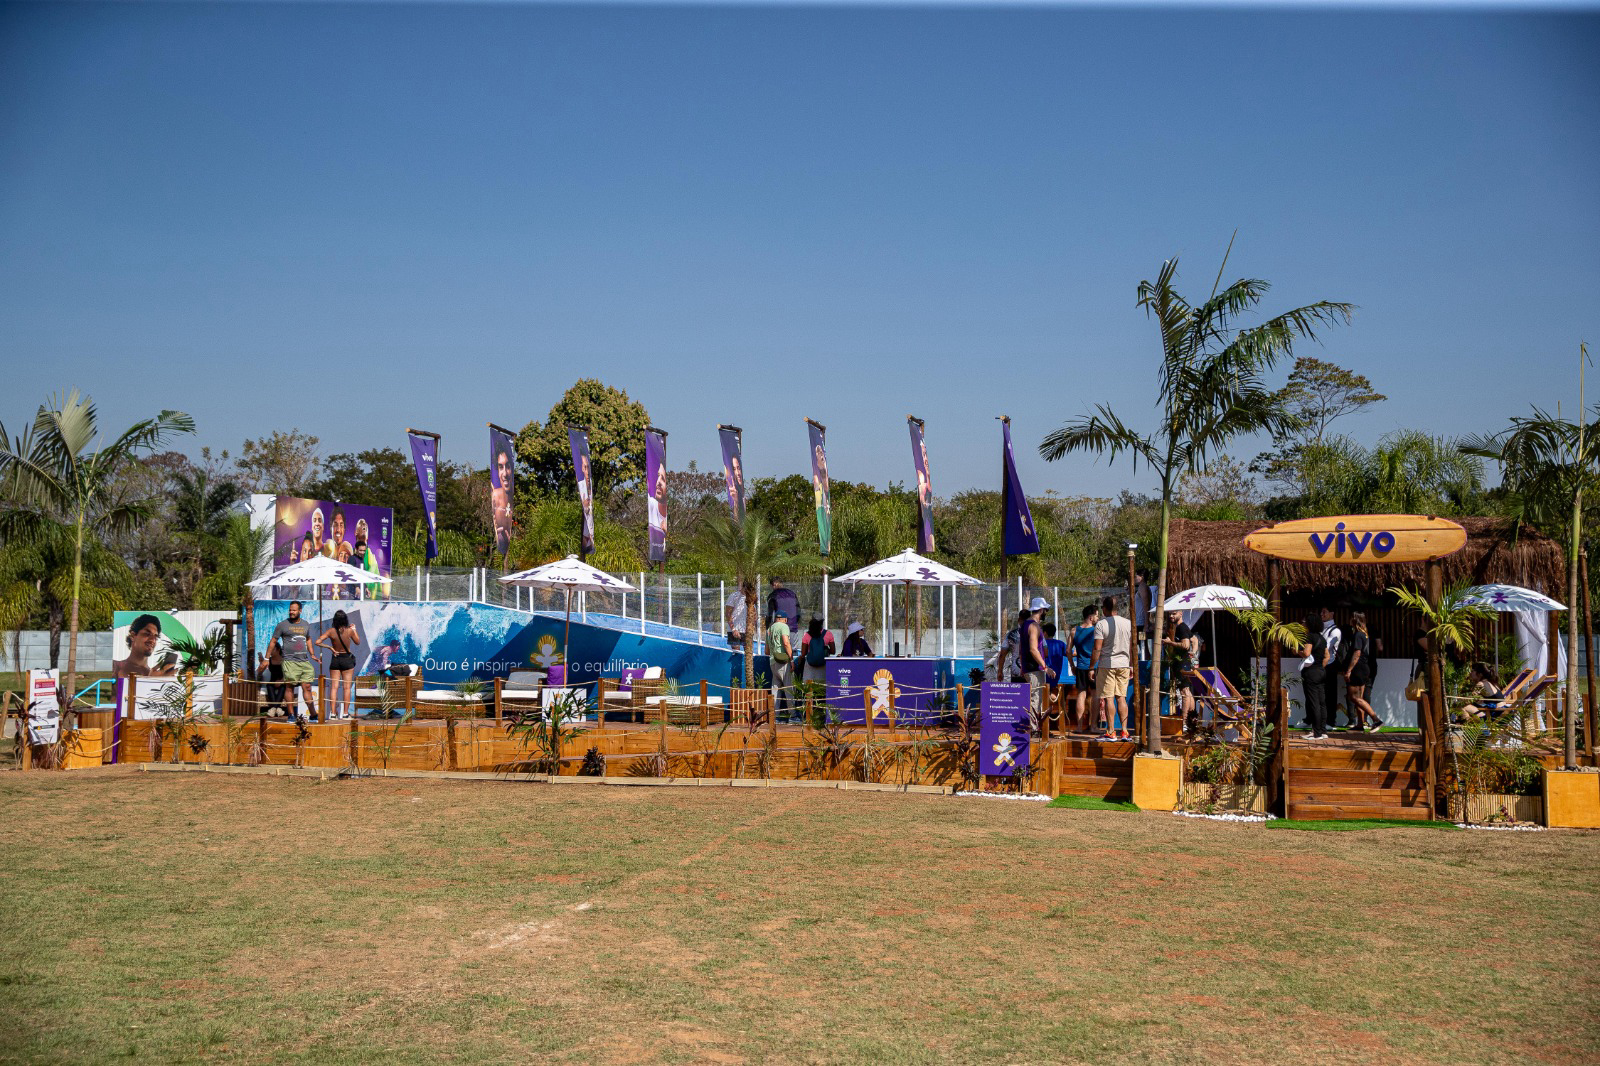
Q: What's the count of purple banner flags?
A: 8